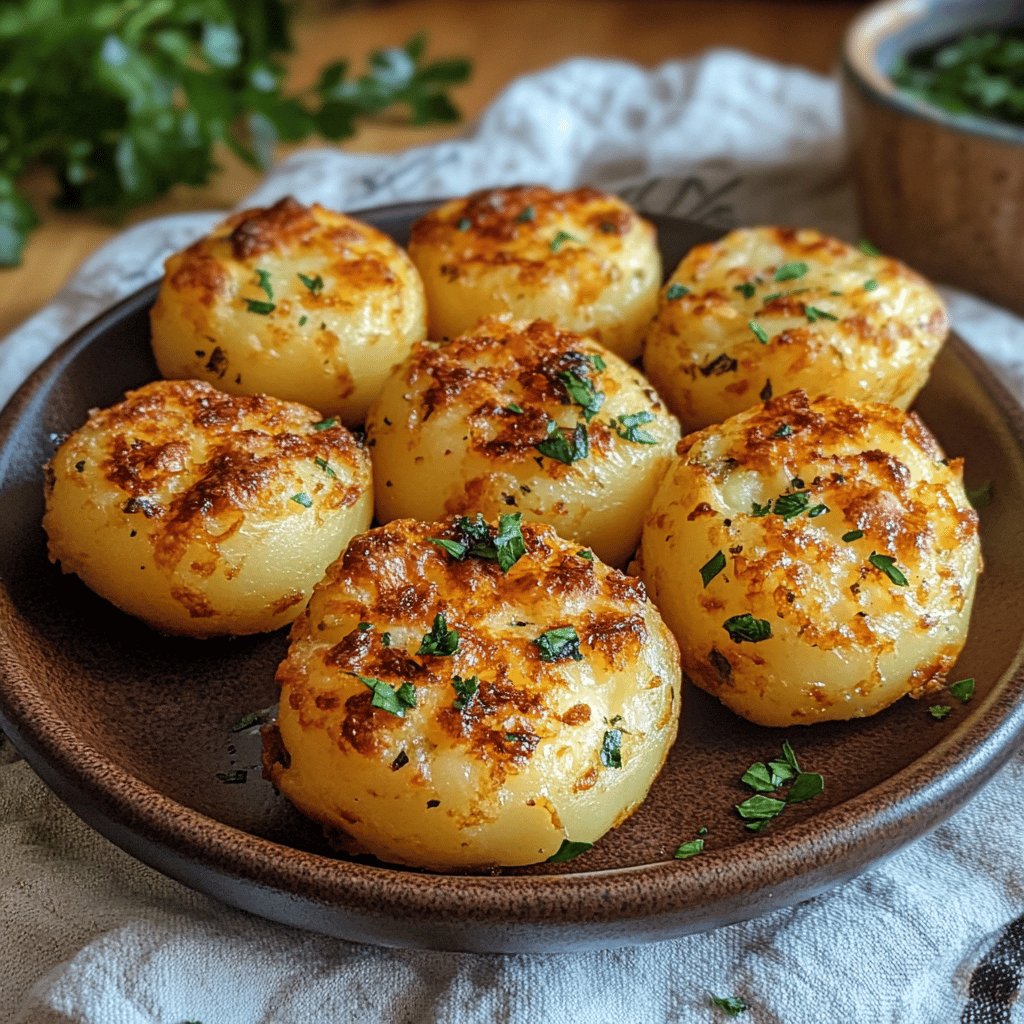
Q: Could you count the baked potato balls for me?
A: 7